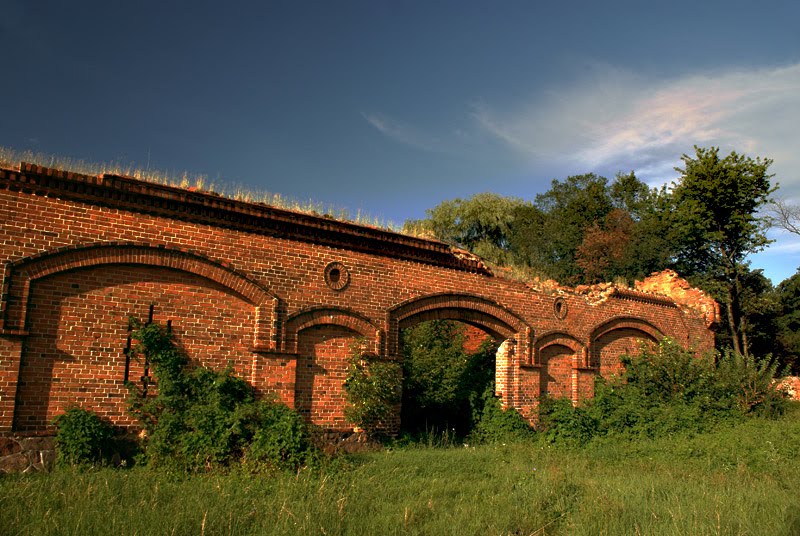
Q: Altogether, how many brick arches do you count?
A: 5